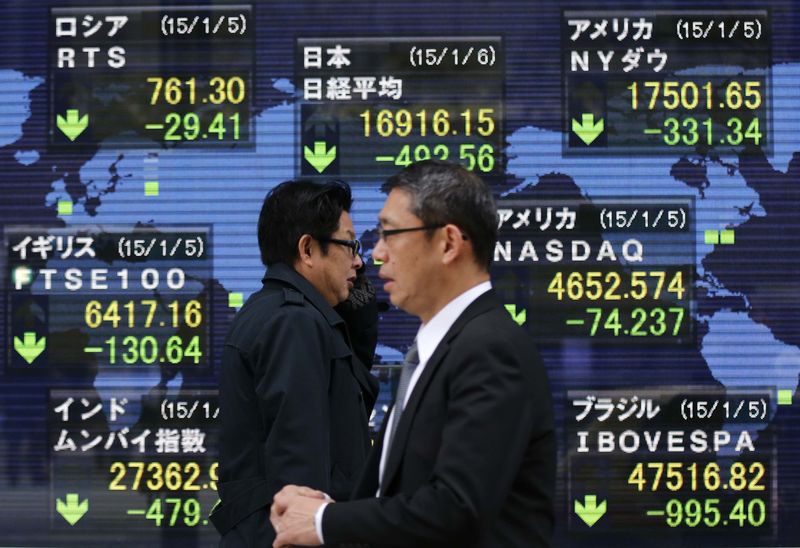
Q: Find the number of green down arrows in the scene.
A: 7